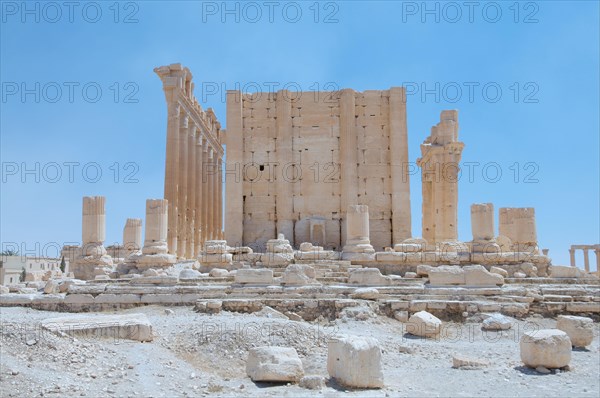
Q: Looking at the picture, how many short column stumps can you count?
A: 6